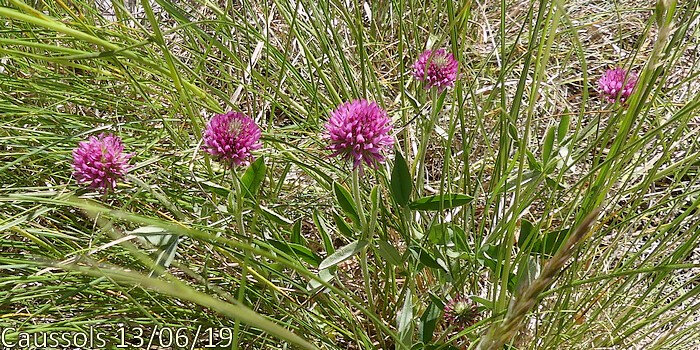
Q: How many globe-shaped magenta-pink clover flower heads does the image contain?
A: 5